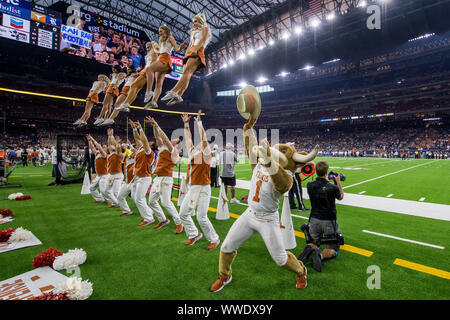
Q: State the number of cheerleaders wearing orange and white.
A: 12